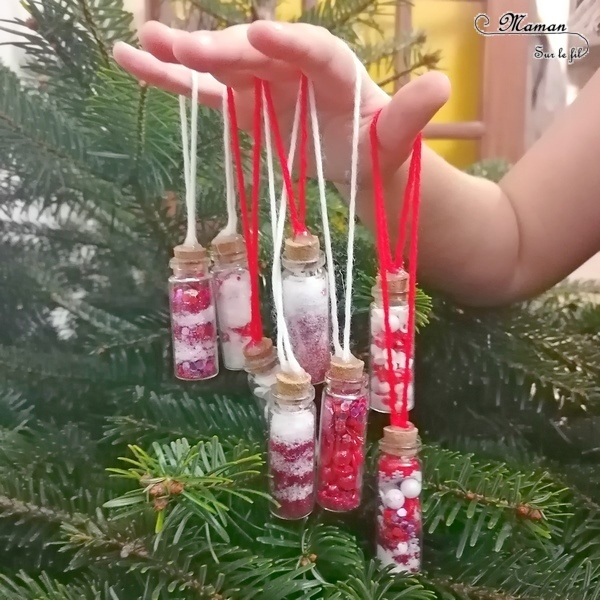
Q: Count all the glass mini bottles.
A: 8